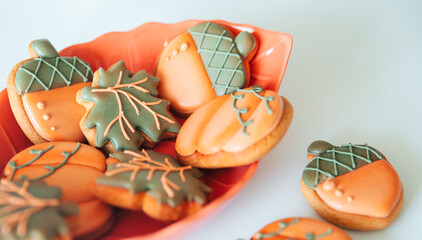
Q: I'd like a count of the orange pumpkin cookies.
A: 3